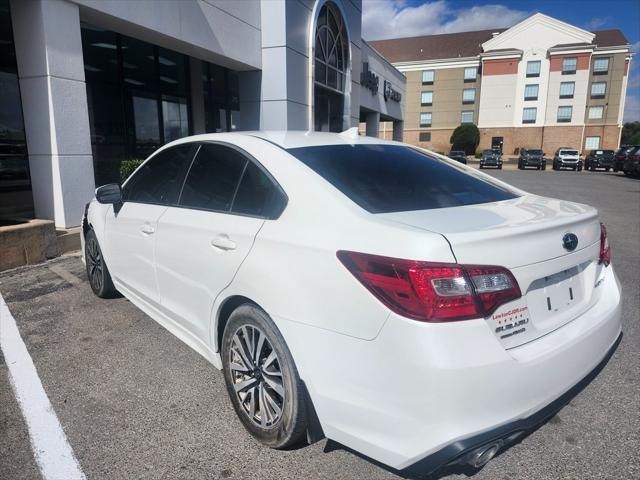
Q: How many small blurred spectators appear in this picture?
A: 0